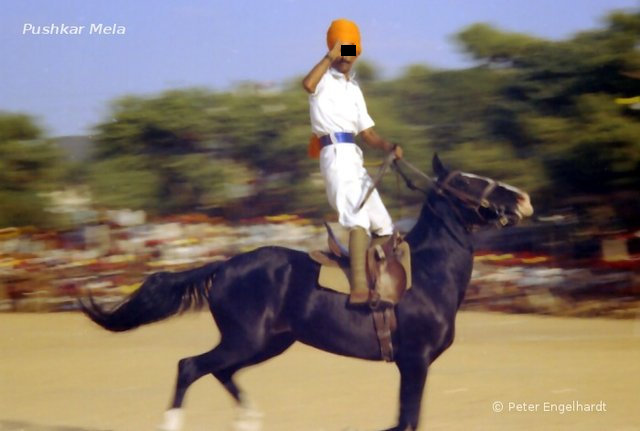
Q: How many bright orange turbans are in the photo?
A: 1